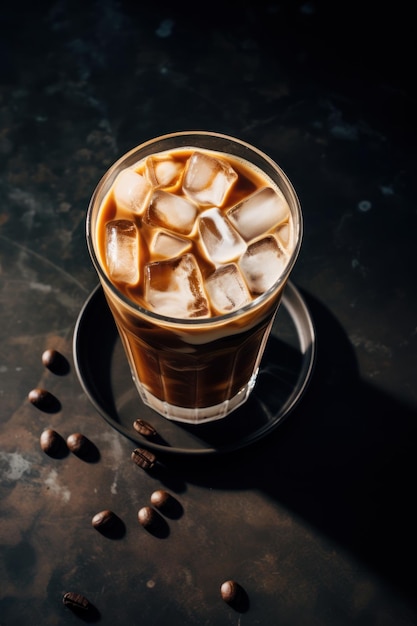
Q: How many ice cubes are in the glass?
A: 12